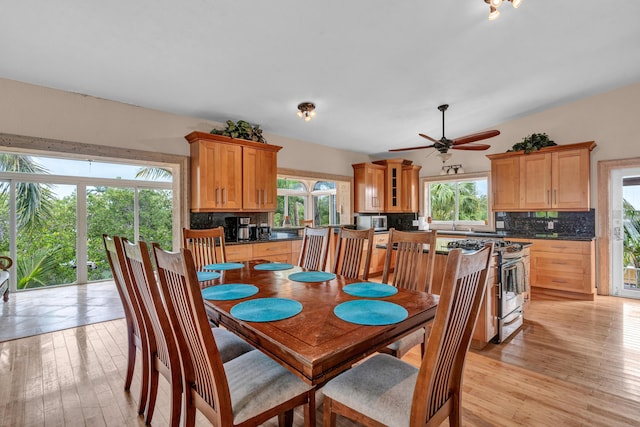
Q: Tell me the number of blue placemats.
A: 8